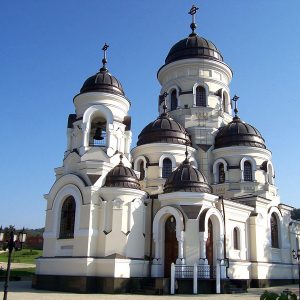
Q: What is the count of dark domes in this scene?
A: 6